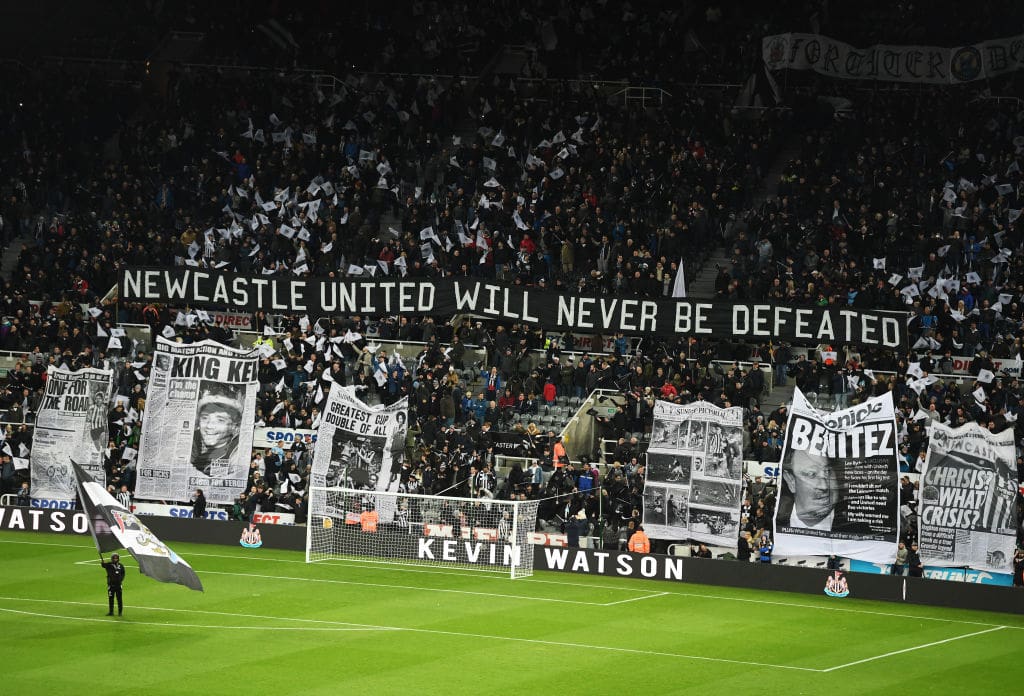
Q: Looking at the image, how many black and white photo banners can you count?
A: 6